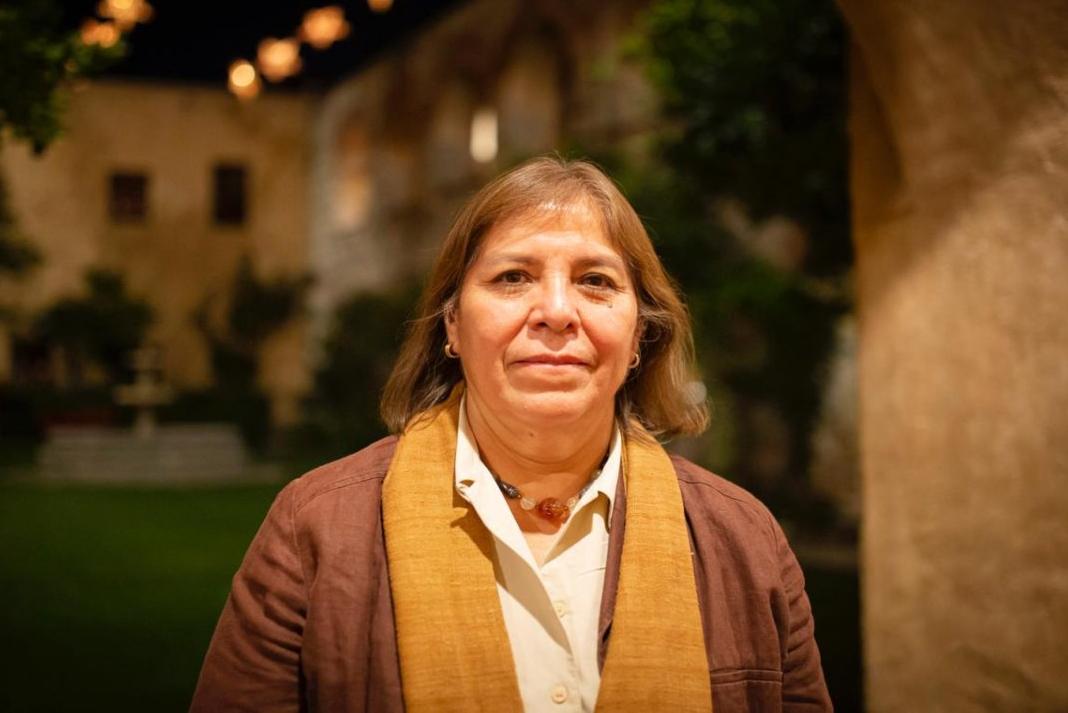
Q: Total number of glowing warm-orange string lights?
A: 6